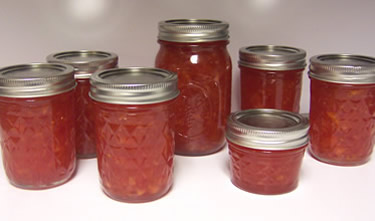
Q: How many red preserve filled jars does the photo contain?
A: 7